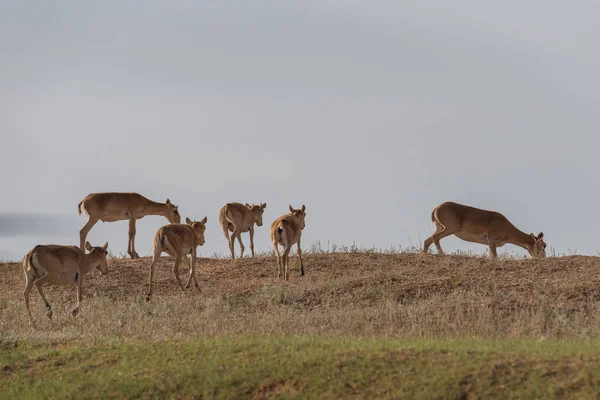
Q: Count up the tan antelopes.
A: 6